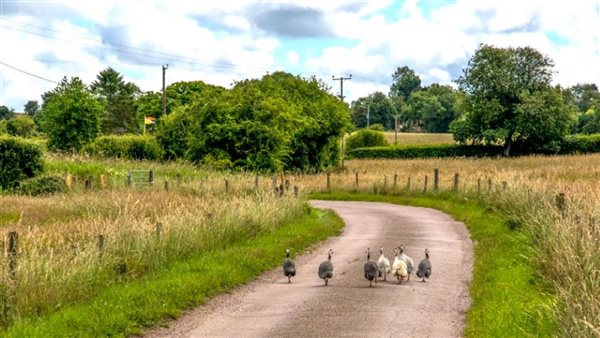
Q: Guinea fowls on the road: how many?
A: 7